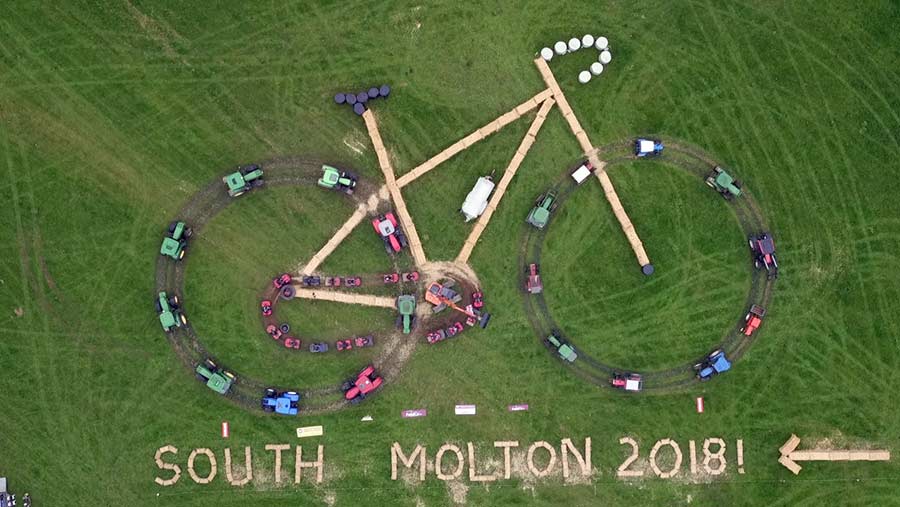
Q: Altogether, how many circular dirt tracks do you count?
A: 2